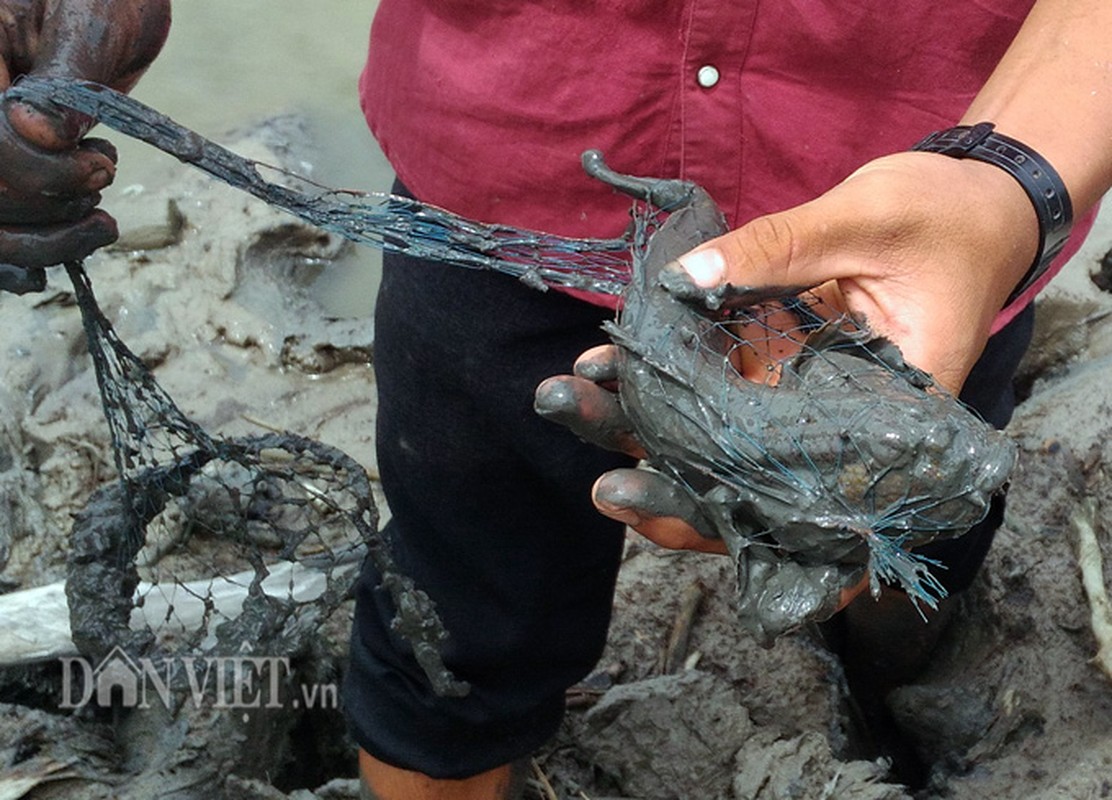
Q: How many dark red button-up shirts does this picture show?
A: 1